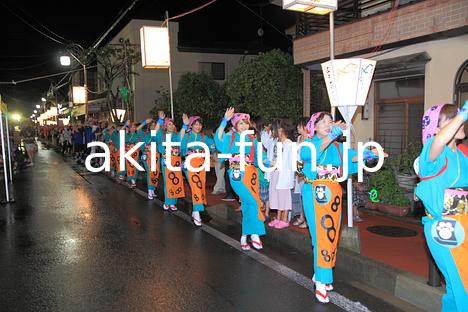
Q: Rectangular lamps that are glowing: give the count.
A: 3